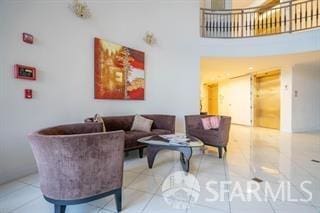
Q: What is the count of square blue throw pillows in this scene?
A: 0